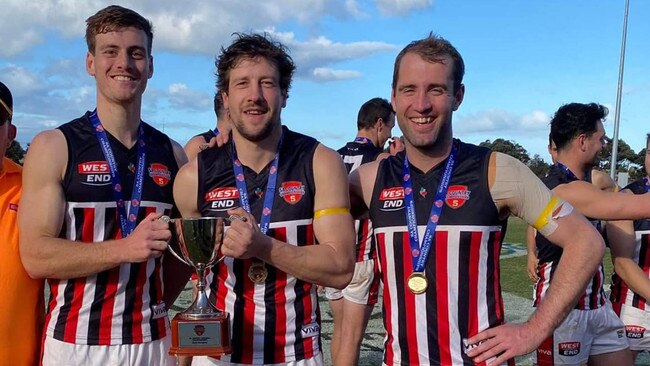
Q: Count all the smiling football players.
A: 3